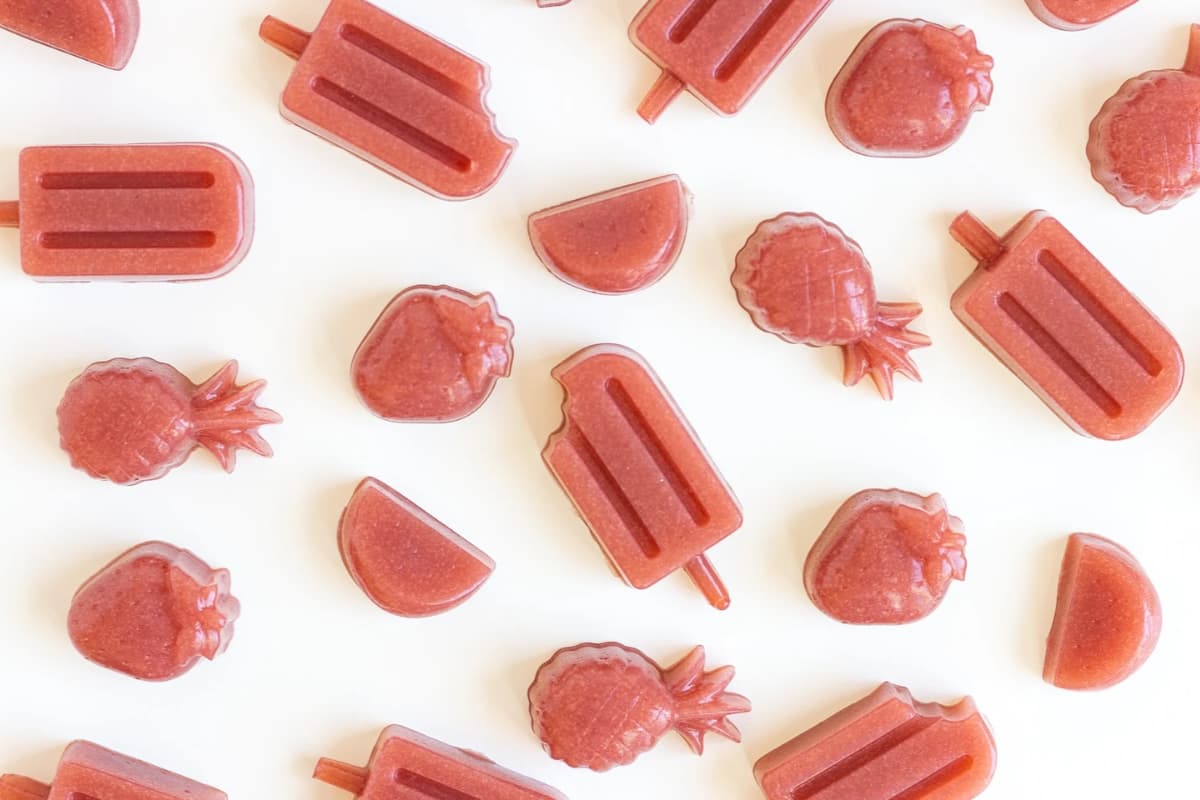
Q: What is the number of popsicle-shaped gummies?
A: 8